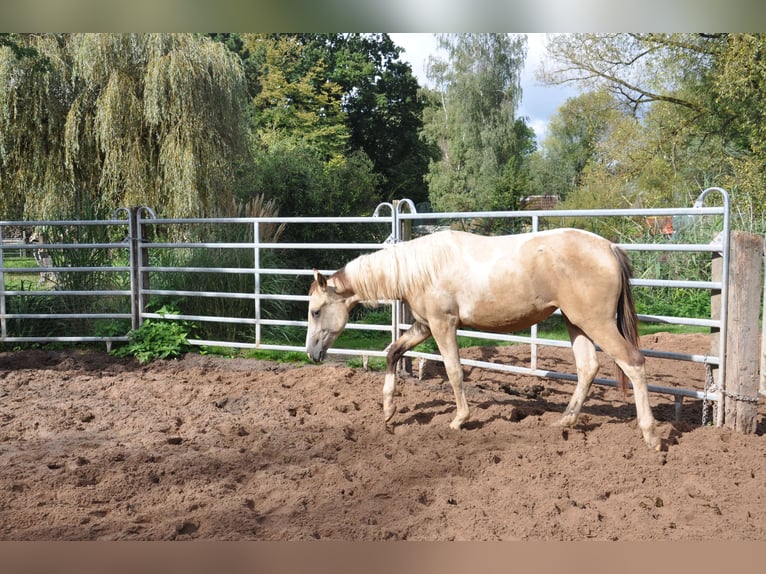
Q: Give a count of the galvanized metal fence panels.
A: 3